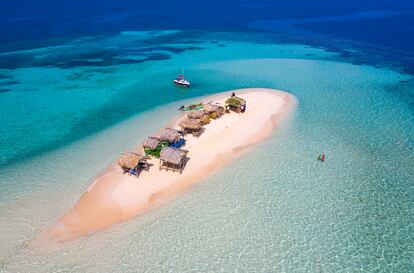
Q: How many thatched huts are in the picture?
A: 8